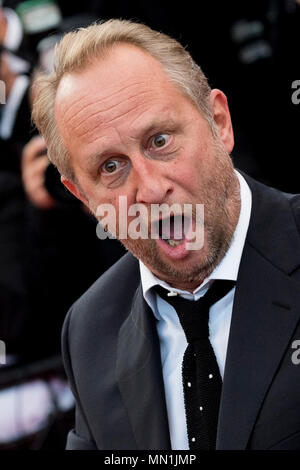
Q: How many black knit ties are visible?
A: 1